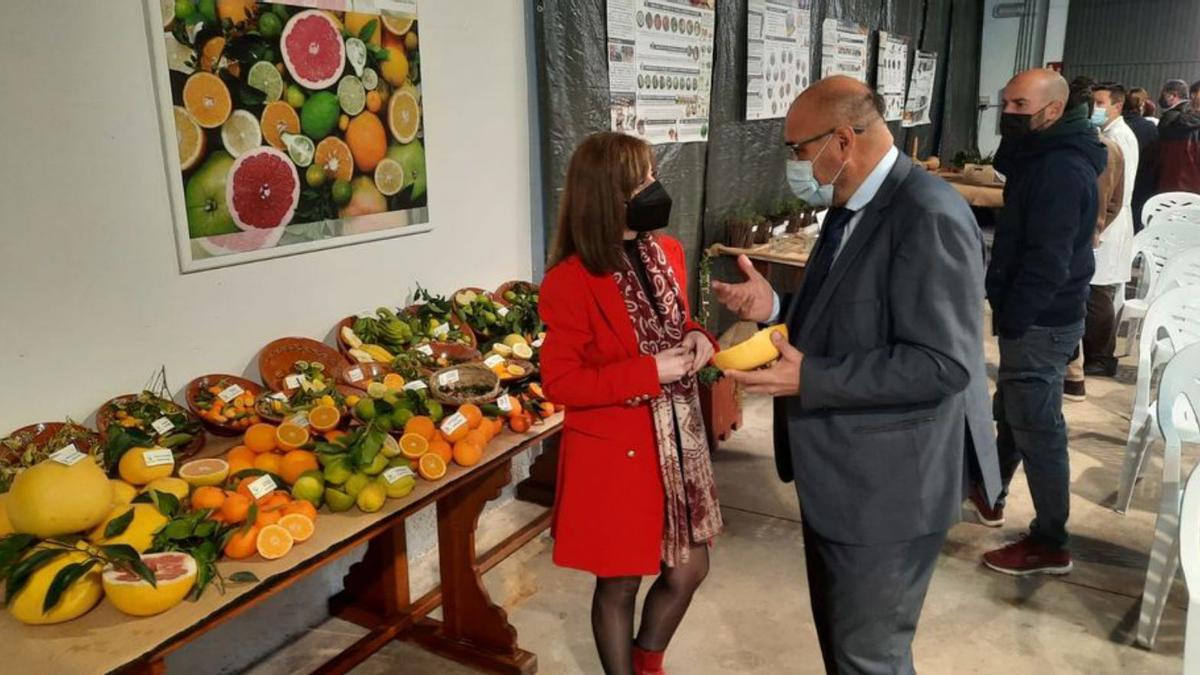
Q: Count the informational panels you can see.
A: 5